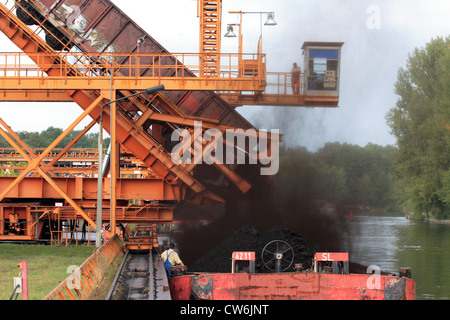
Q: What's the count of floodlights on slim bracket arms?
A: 2